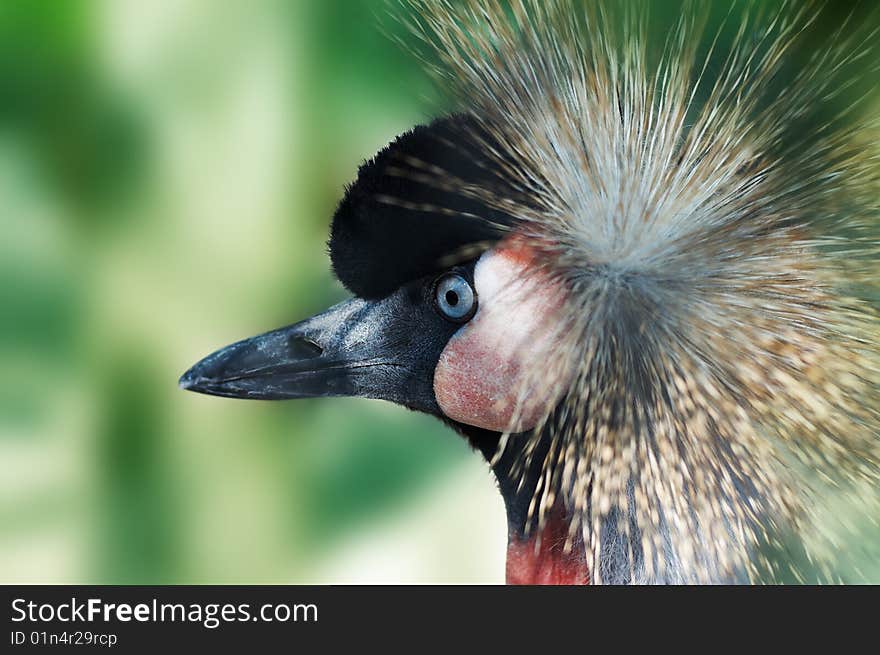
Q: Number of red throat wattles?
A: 1